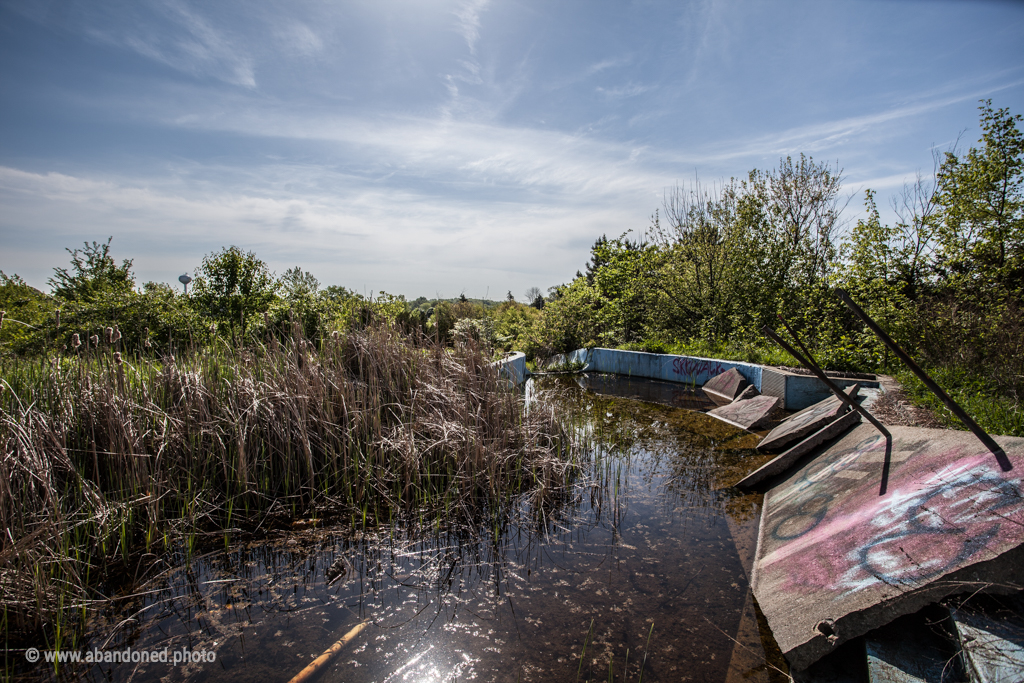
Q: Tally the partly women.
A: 0